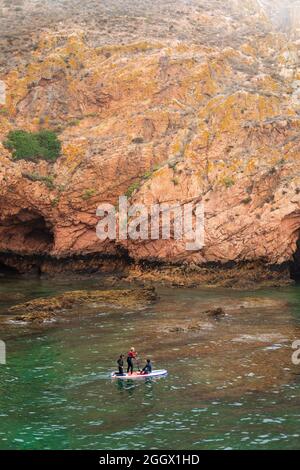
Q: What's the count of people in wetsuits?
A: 3